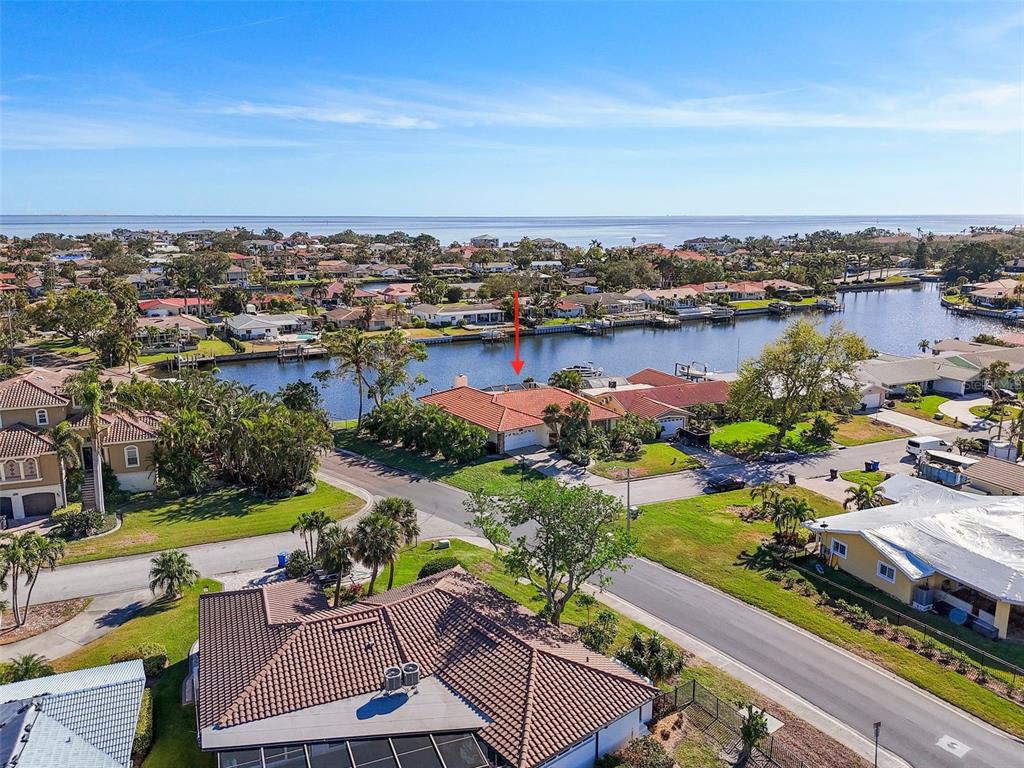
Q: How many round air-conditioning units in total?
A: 2